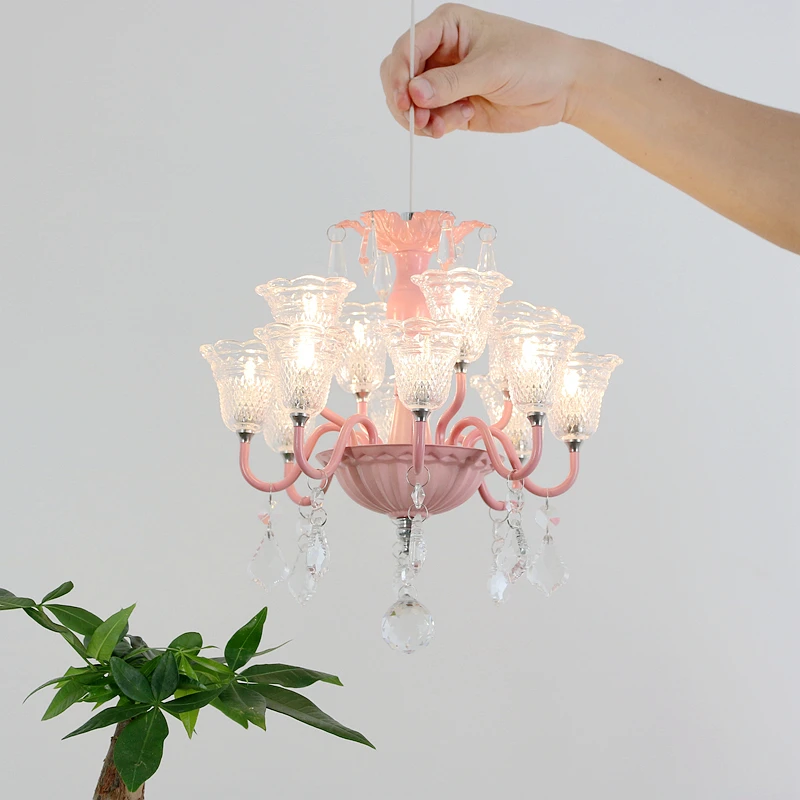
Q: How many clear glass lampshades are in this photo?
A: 12